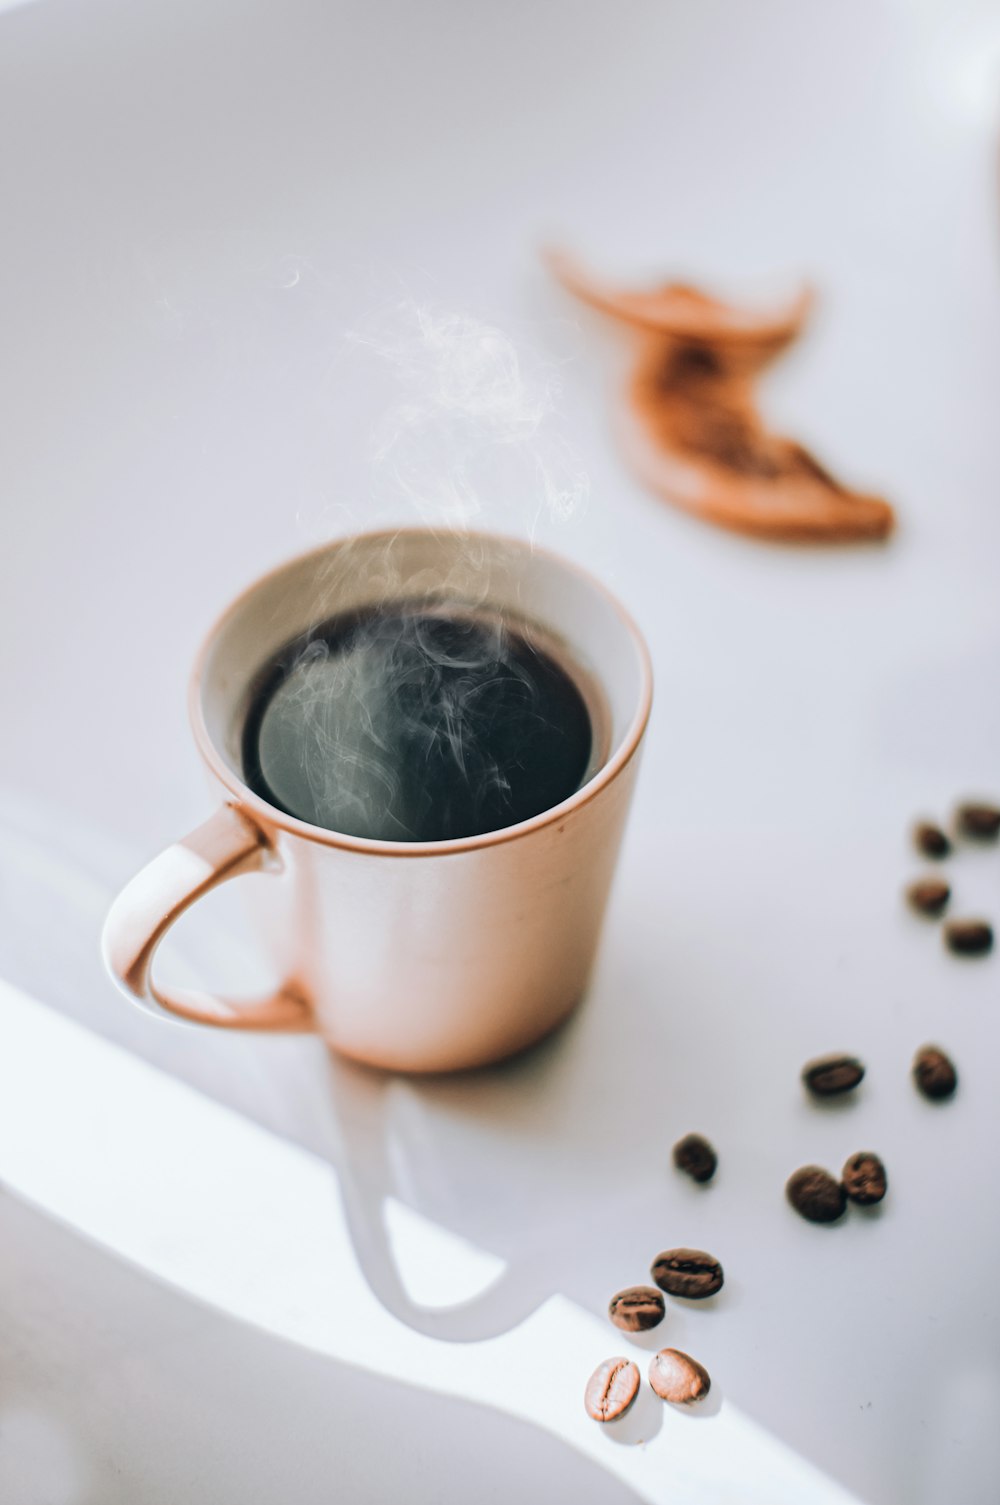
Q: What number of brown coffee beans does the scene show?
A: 13